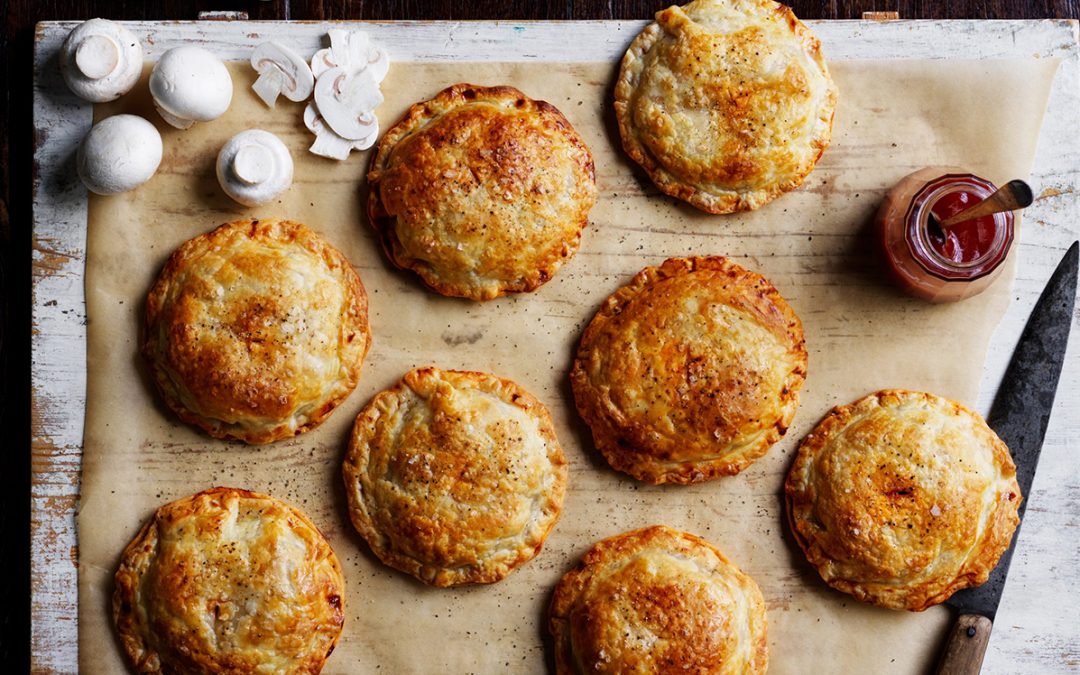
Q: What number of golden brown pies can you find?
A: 8